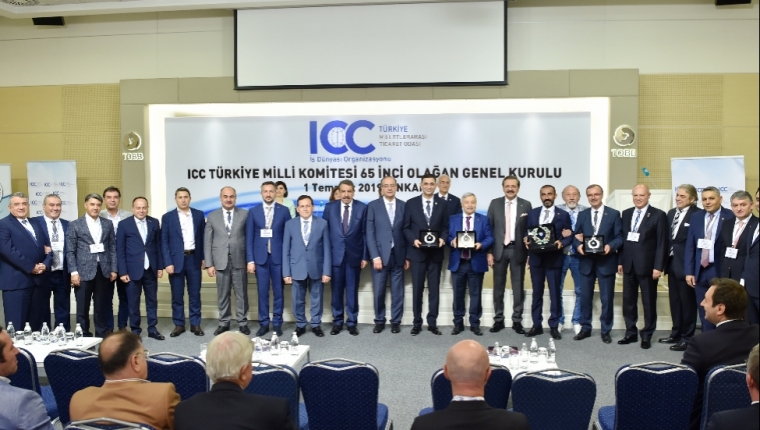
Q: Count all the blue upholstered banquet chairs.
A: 10